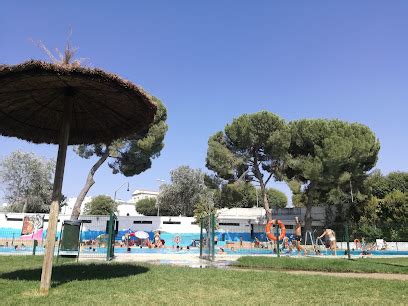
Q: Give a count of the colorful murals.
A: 1